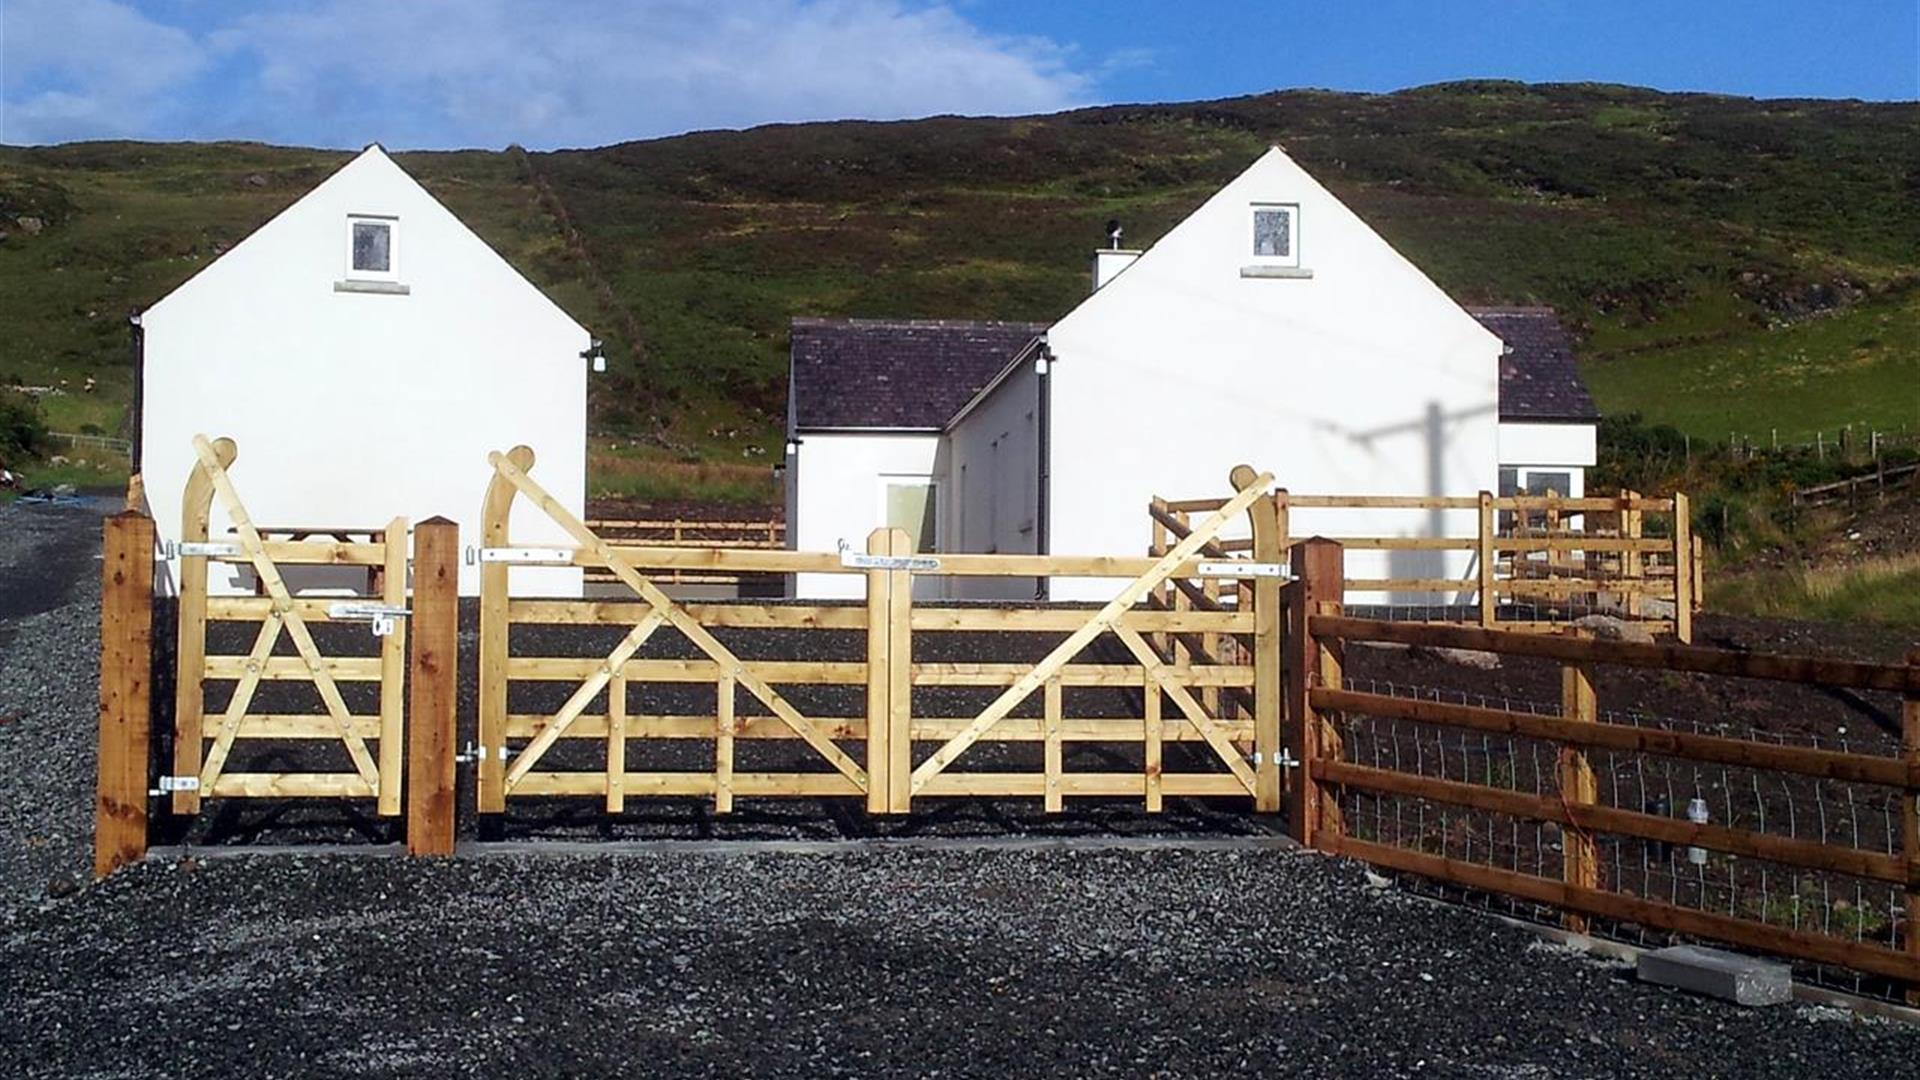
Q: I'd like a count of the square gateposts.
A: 3